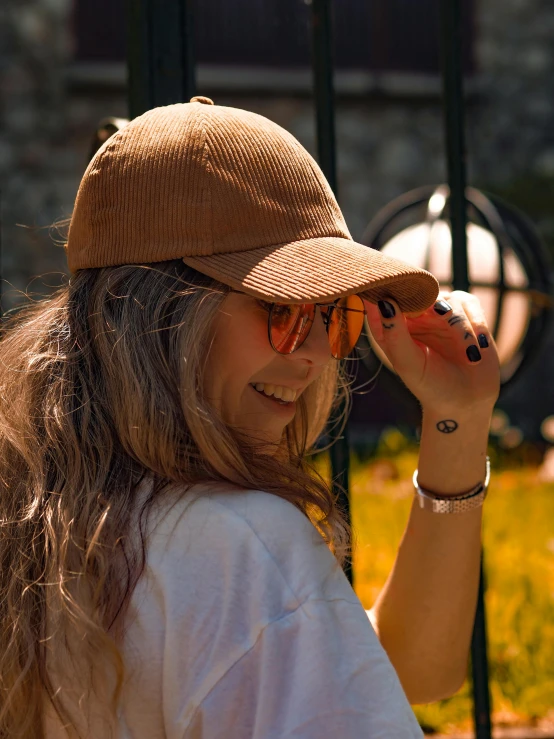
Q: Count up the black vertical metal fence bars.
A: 3